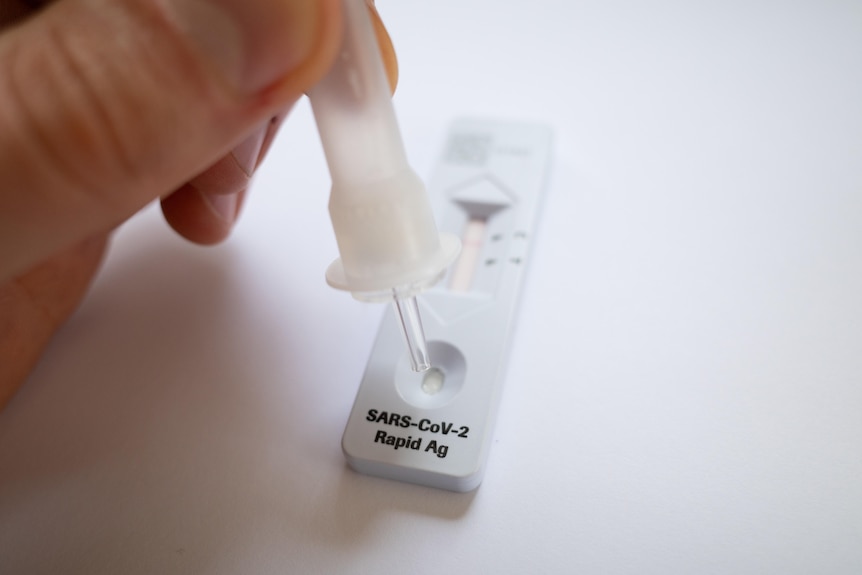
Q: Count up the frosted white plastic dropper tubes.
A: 1